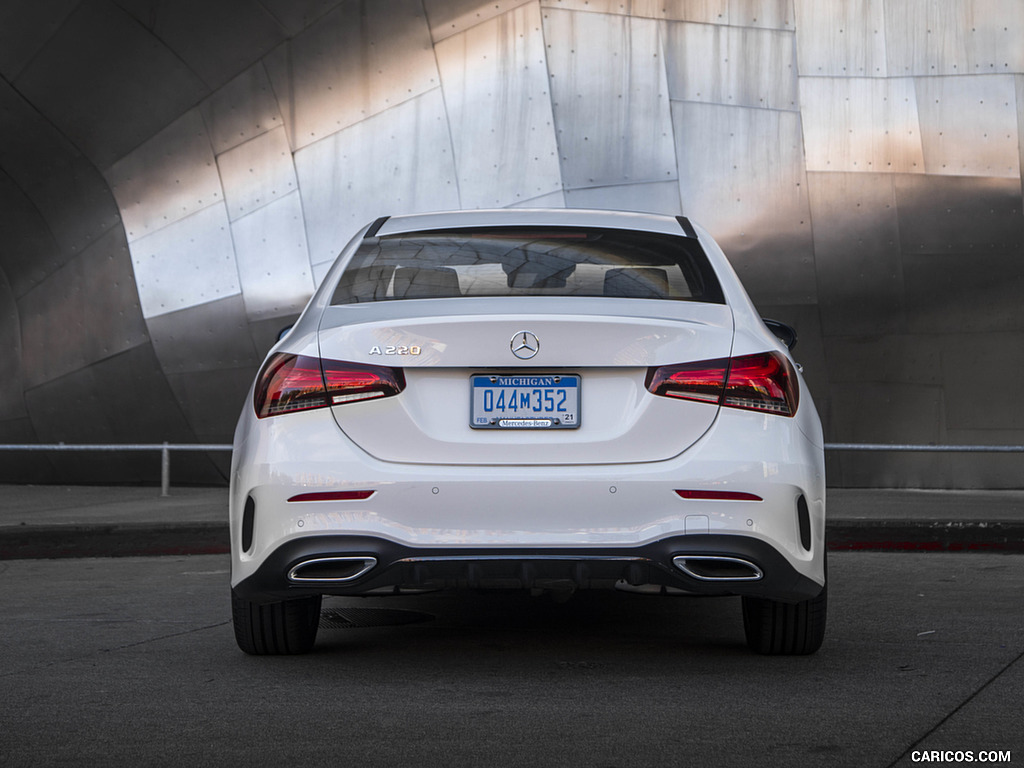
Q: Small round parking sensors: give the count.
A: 4